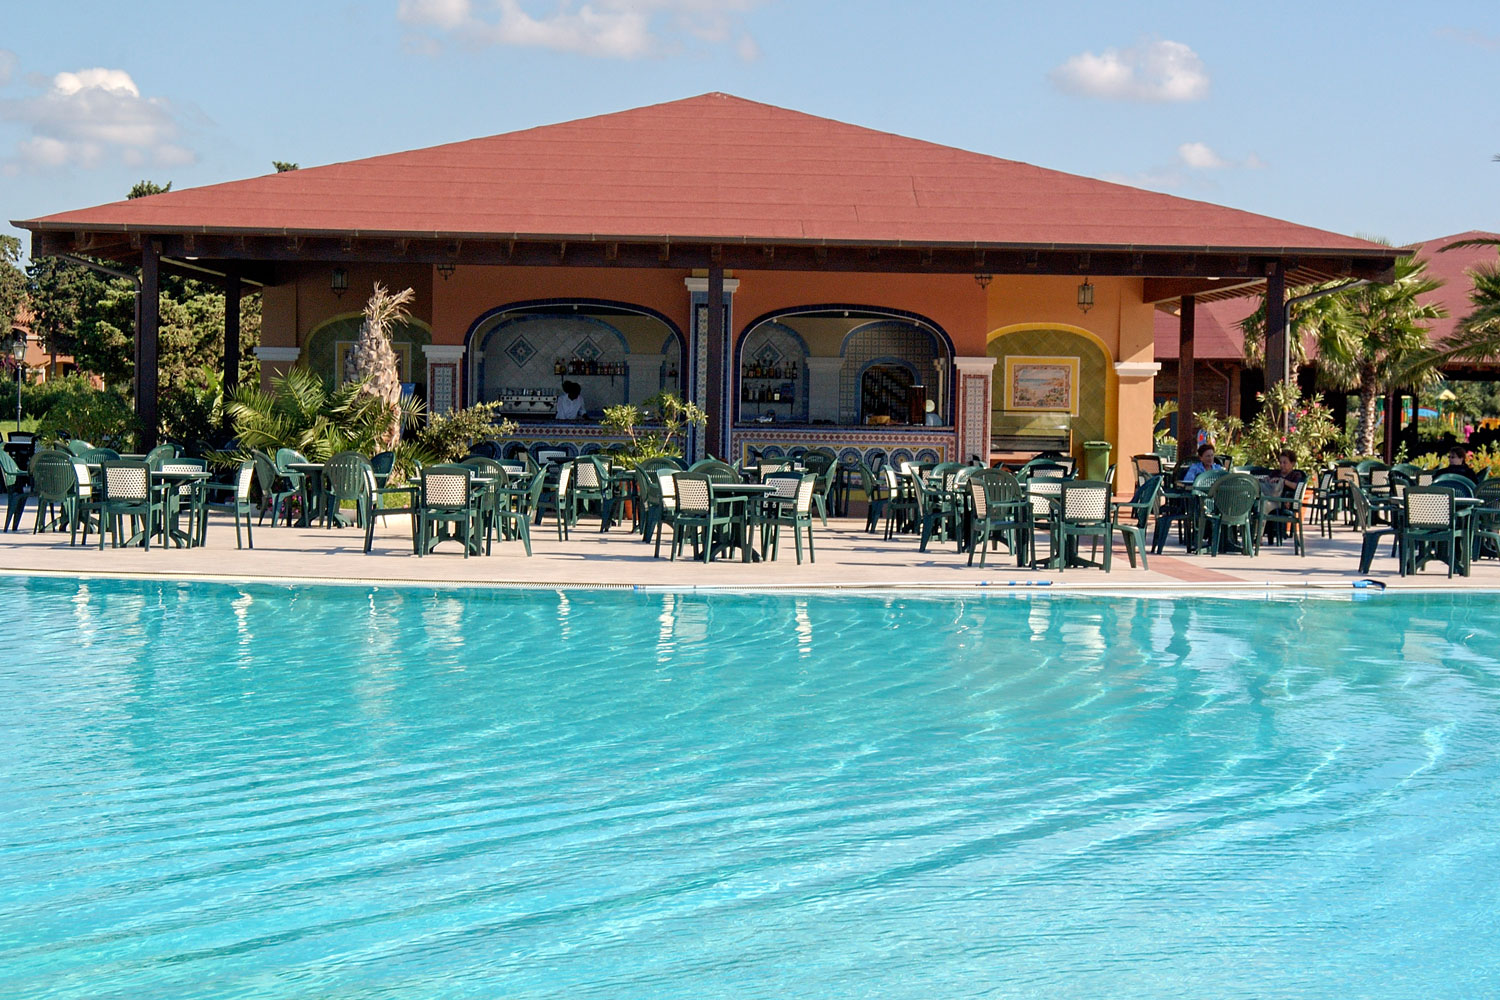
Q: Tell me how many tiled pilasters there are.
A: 3